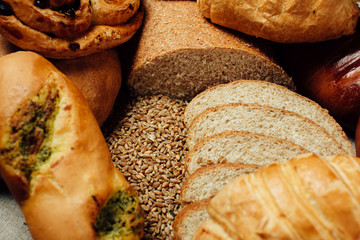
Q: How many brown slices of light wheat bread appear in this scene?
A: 5